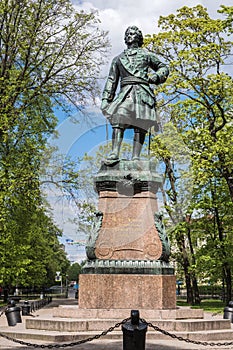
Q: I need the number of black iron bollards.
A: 4